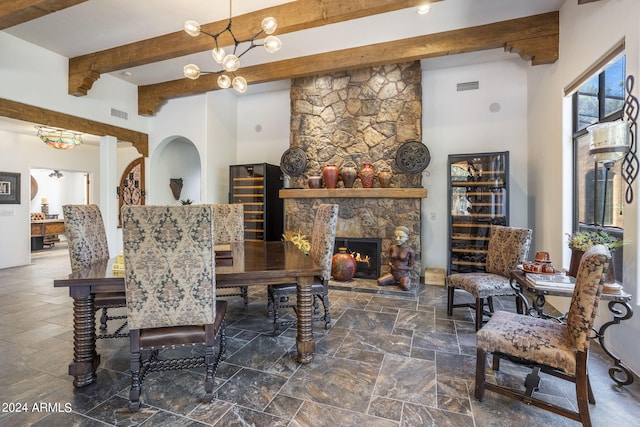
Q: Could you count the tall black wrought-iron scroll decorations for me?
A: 1